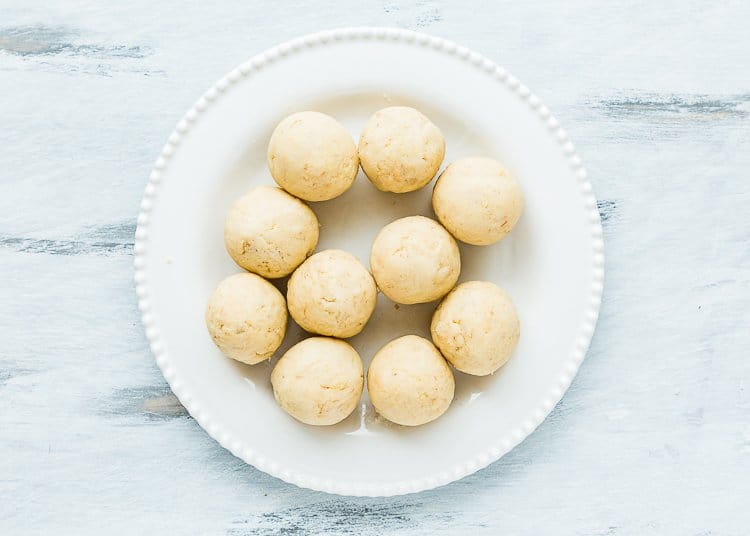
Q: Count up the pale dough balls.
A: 10